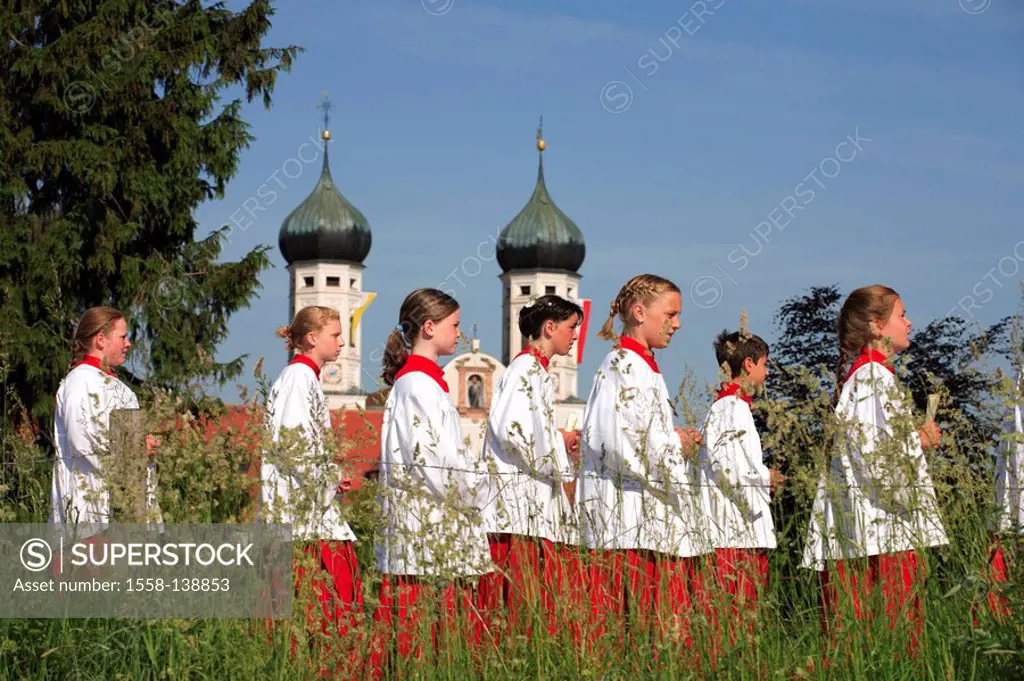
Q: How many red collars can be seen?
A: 7